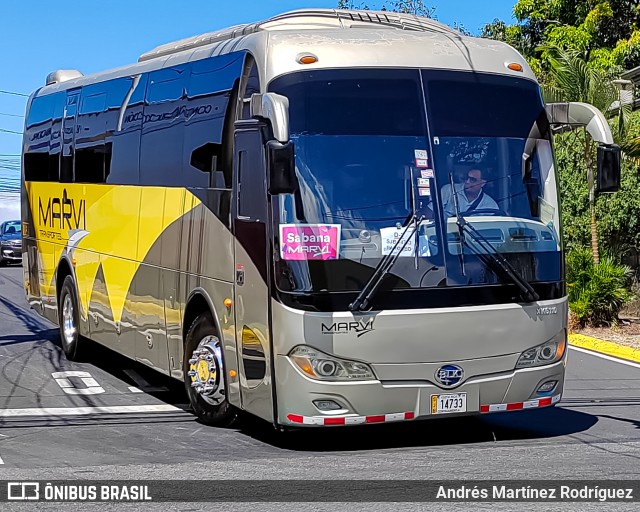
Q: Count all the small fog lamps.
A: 2